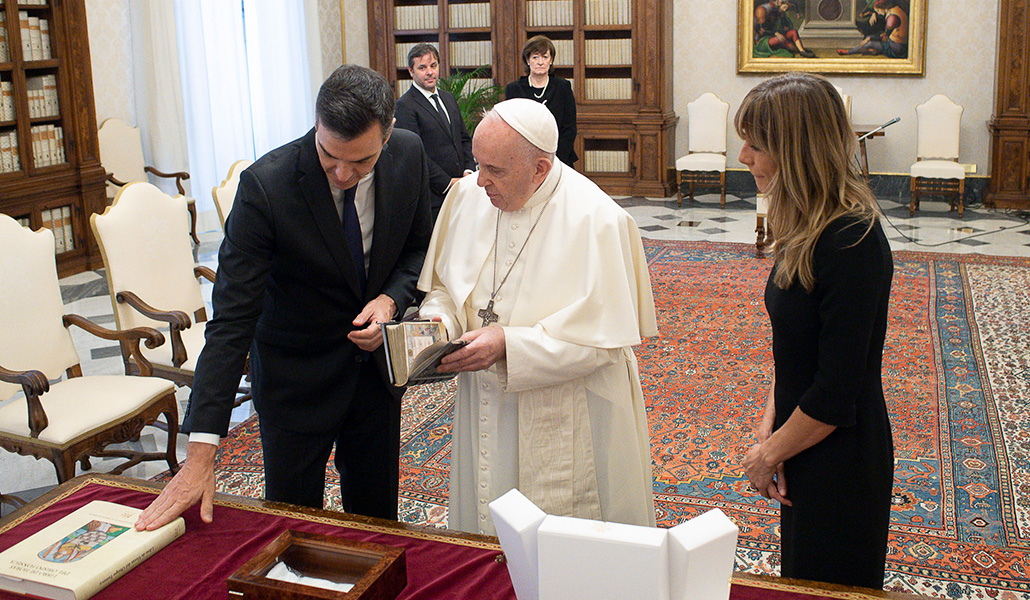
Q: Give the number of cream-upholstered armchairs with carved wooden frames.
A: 4